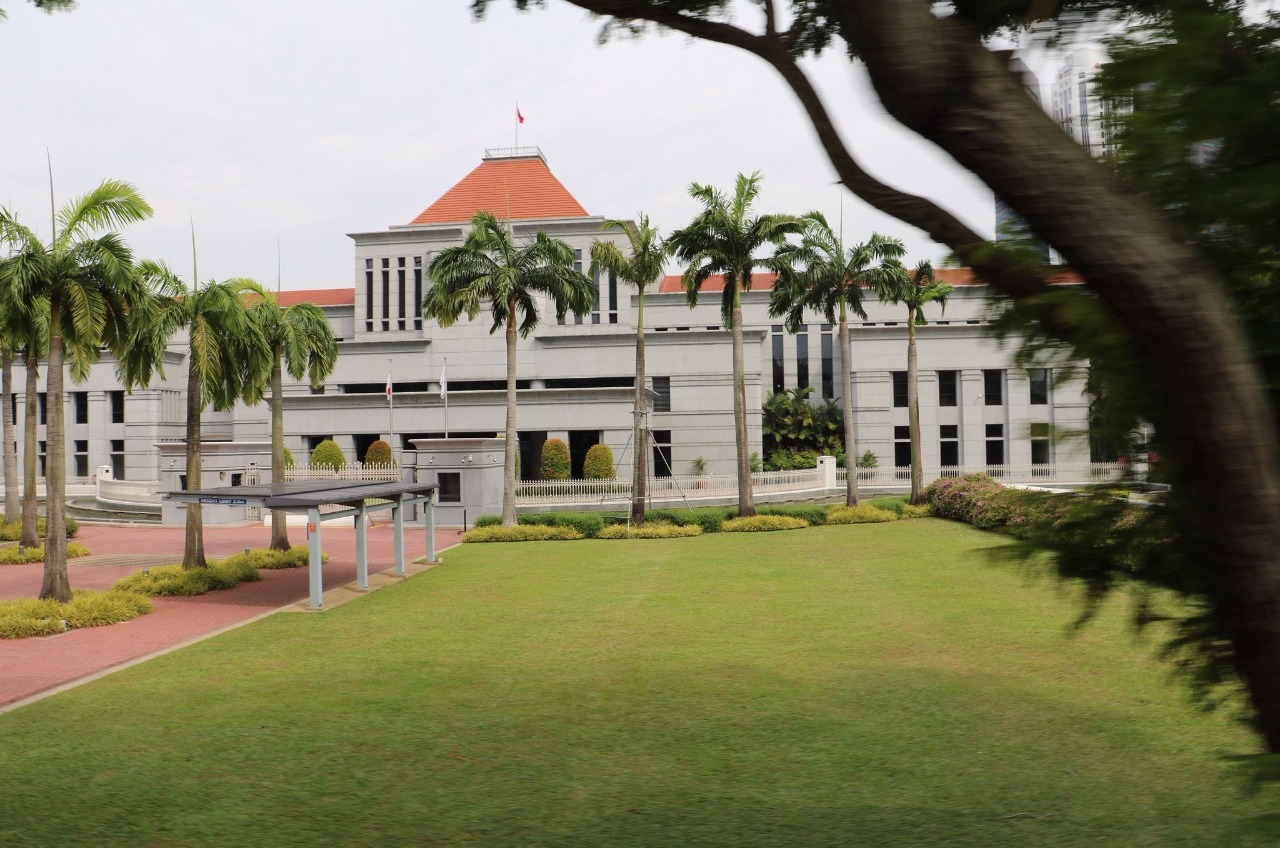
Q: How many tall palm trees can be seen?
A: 10